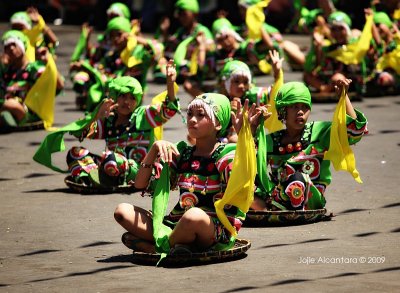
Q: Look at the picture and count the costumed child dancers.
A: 13